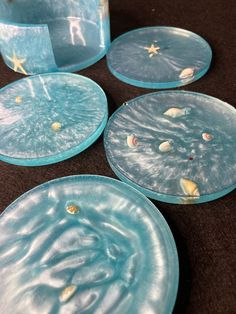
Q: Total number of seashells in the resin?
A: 10